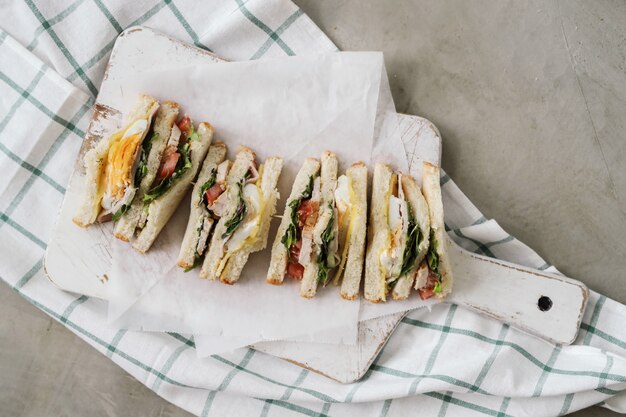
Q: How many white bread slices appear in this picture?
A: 12